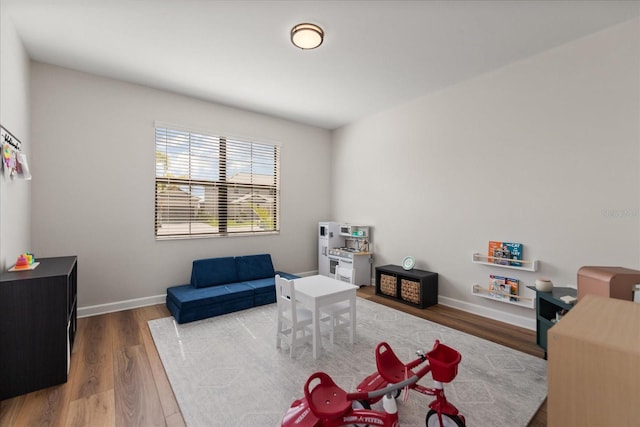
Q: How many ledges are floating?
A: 2